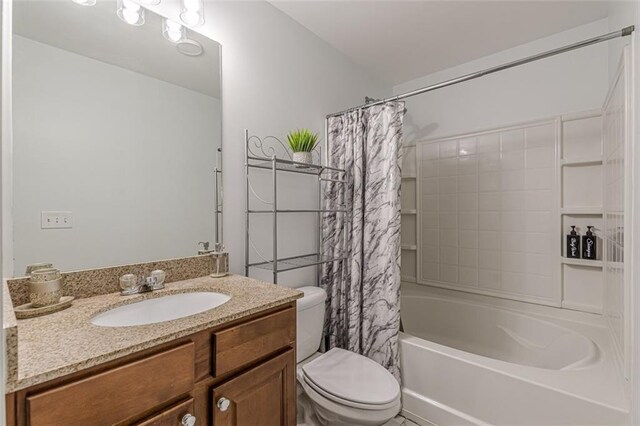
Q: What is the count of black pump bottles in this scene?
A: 2